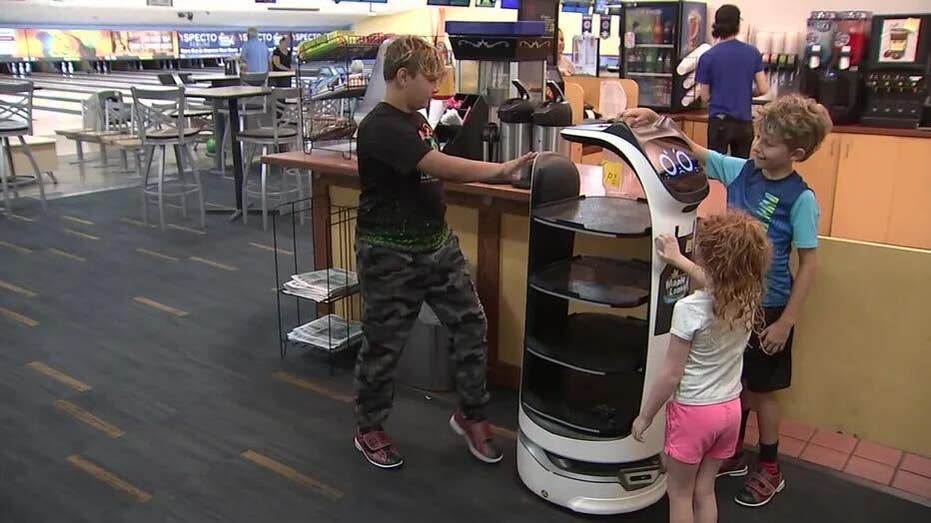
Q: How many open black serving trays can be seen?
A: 4